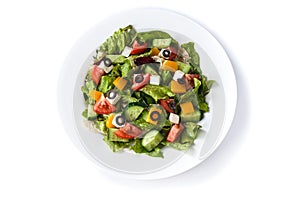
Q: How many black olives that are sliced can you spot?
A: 8